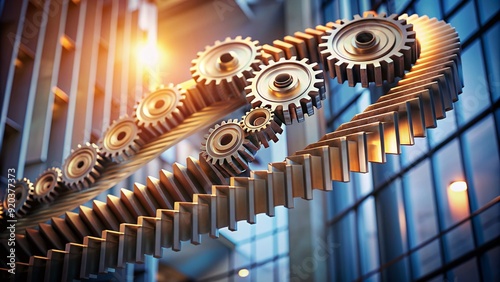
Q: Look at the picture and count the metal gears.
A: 10